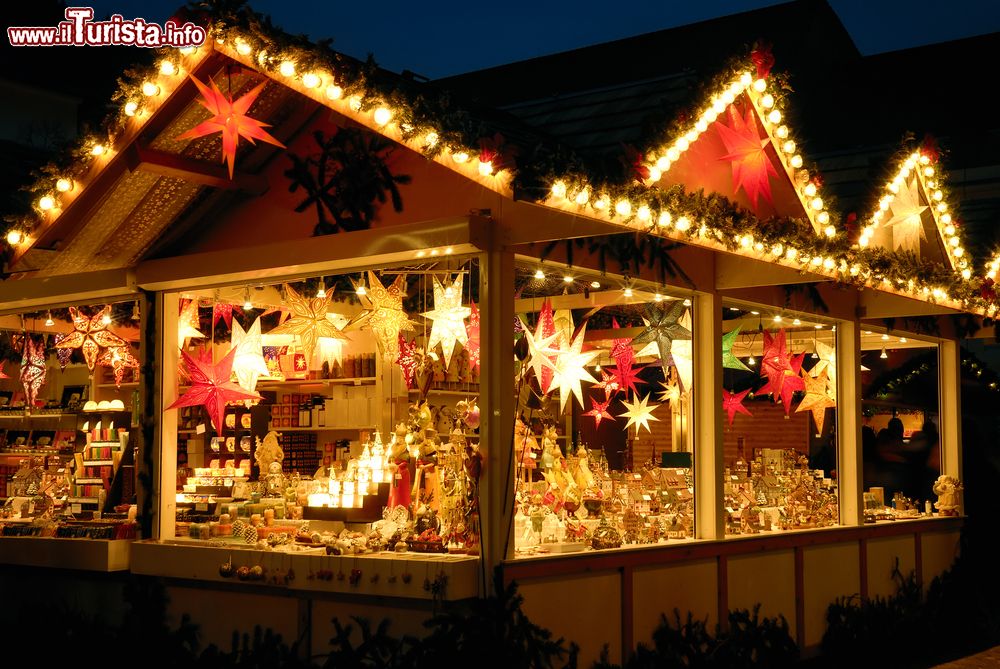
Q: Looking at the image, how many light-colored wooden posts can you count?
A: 5